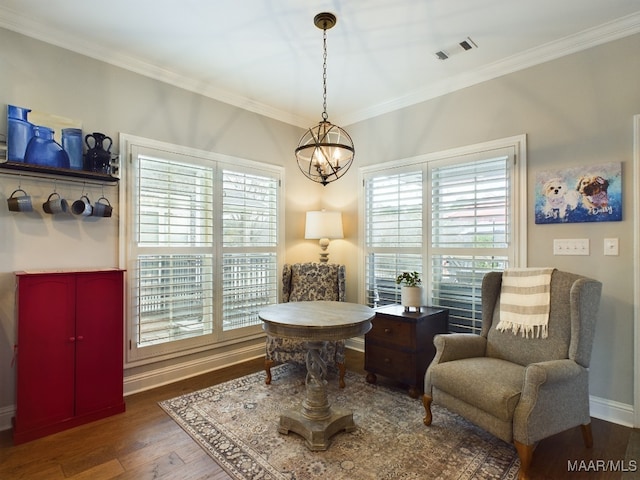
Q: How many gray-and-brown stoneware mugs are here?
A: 4